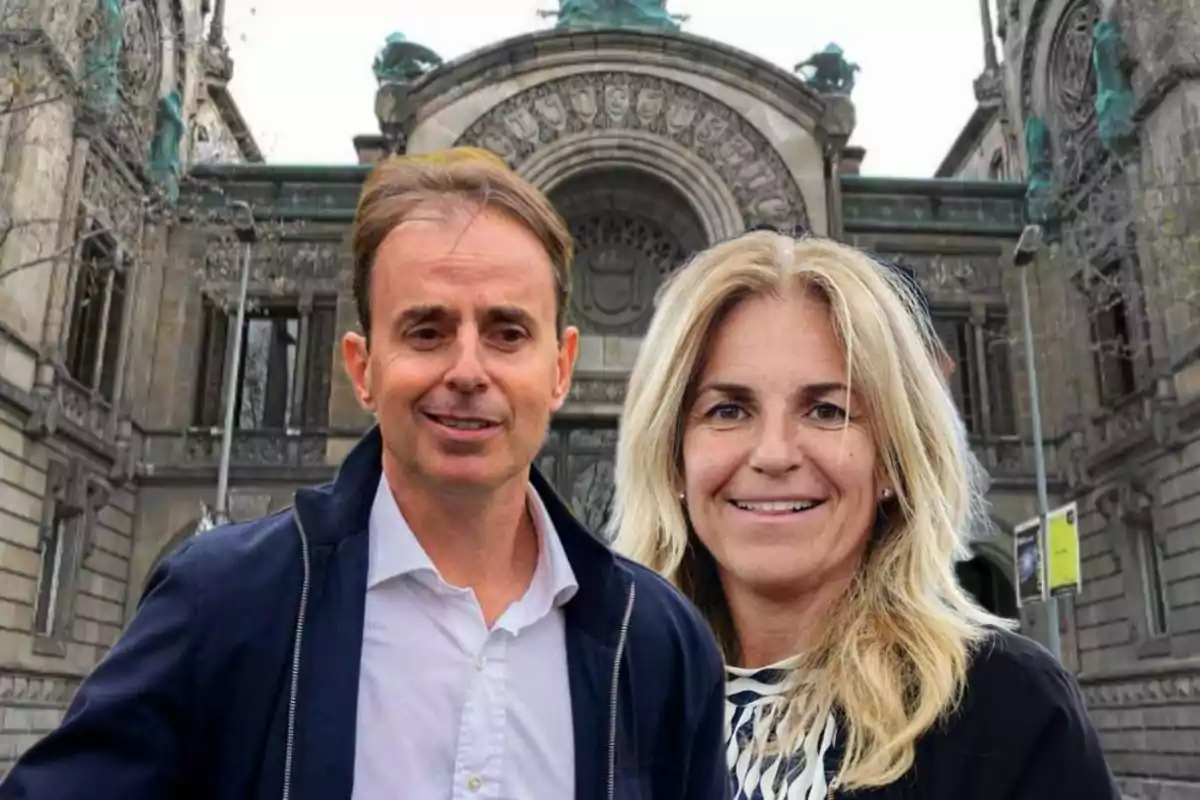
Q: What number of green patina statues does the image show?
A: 7